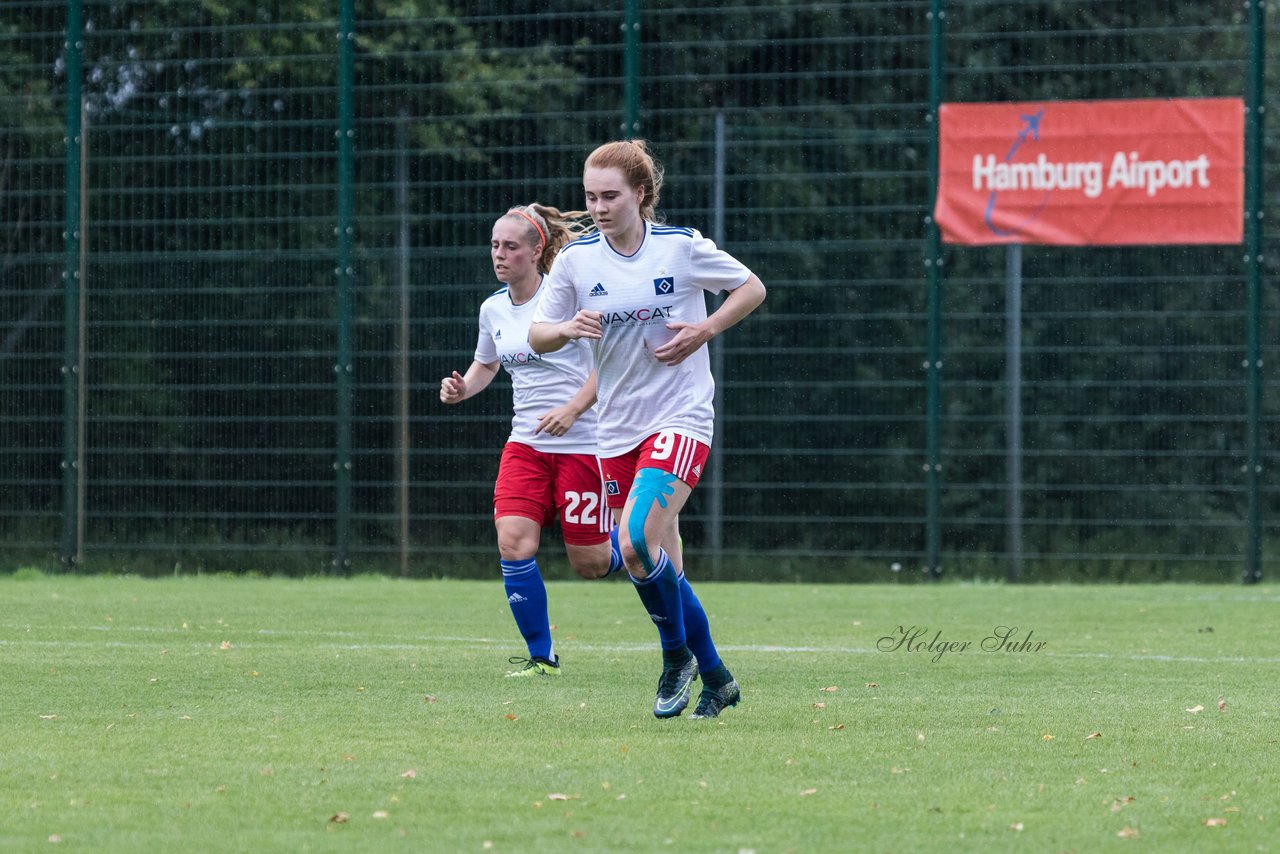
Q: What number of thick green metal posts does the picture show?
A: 5